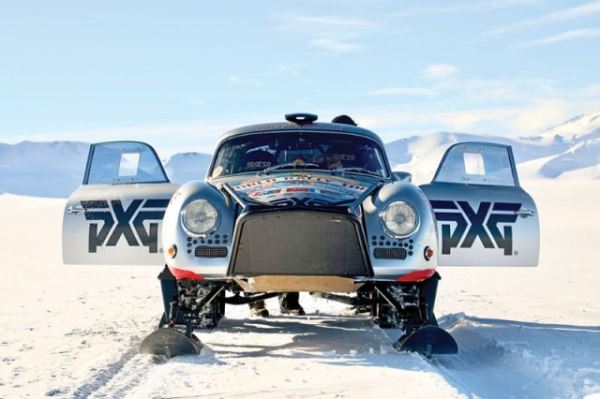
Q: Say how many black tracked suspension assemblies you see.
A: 2